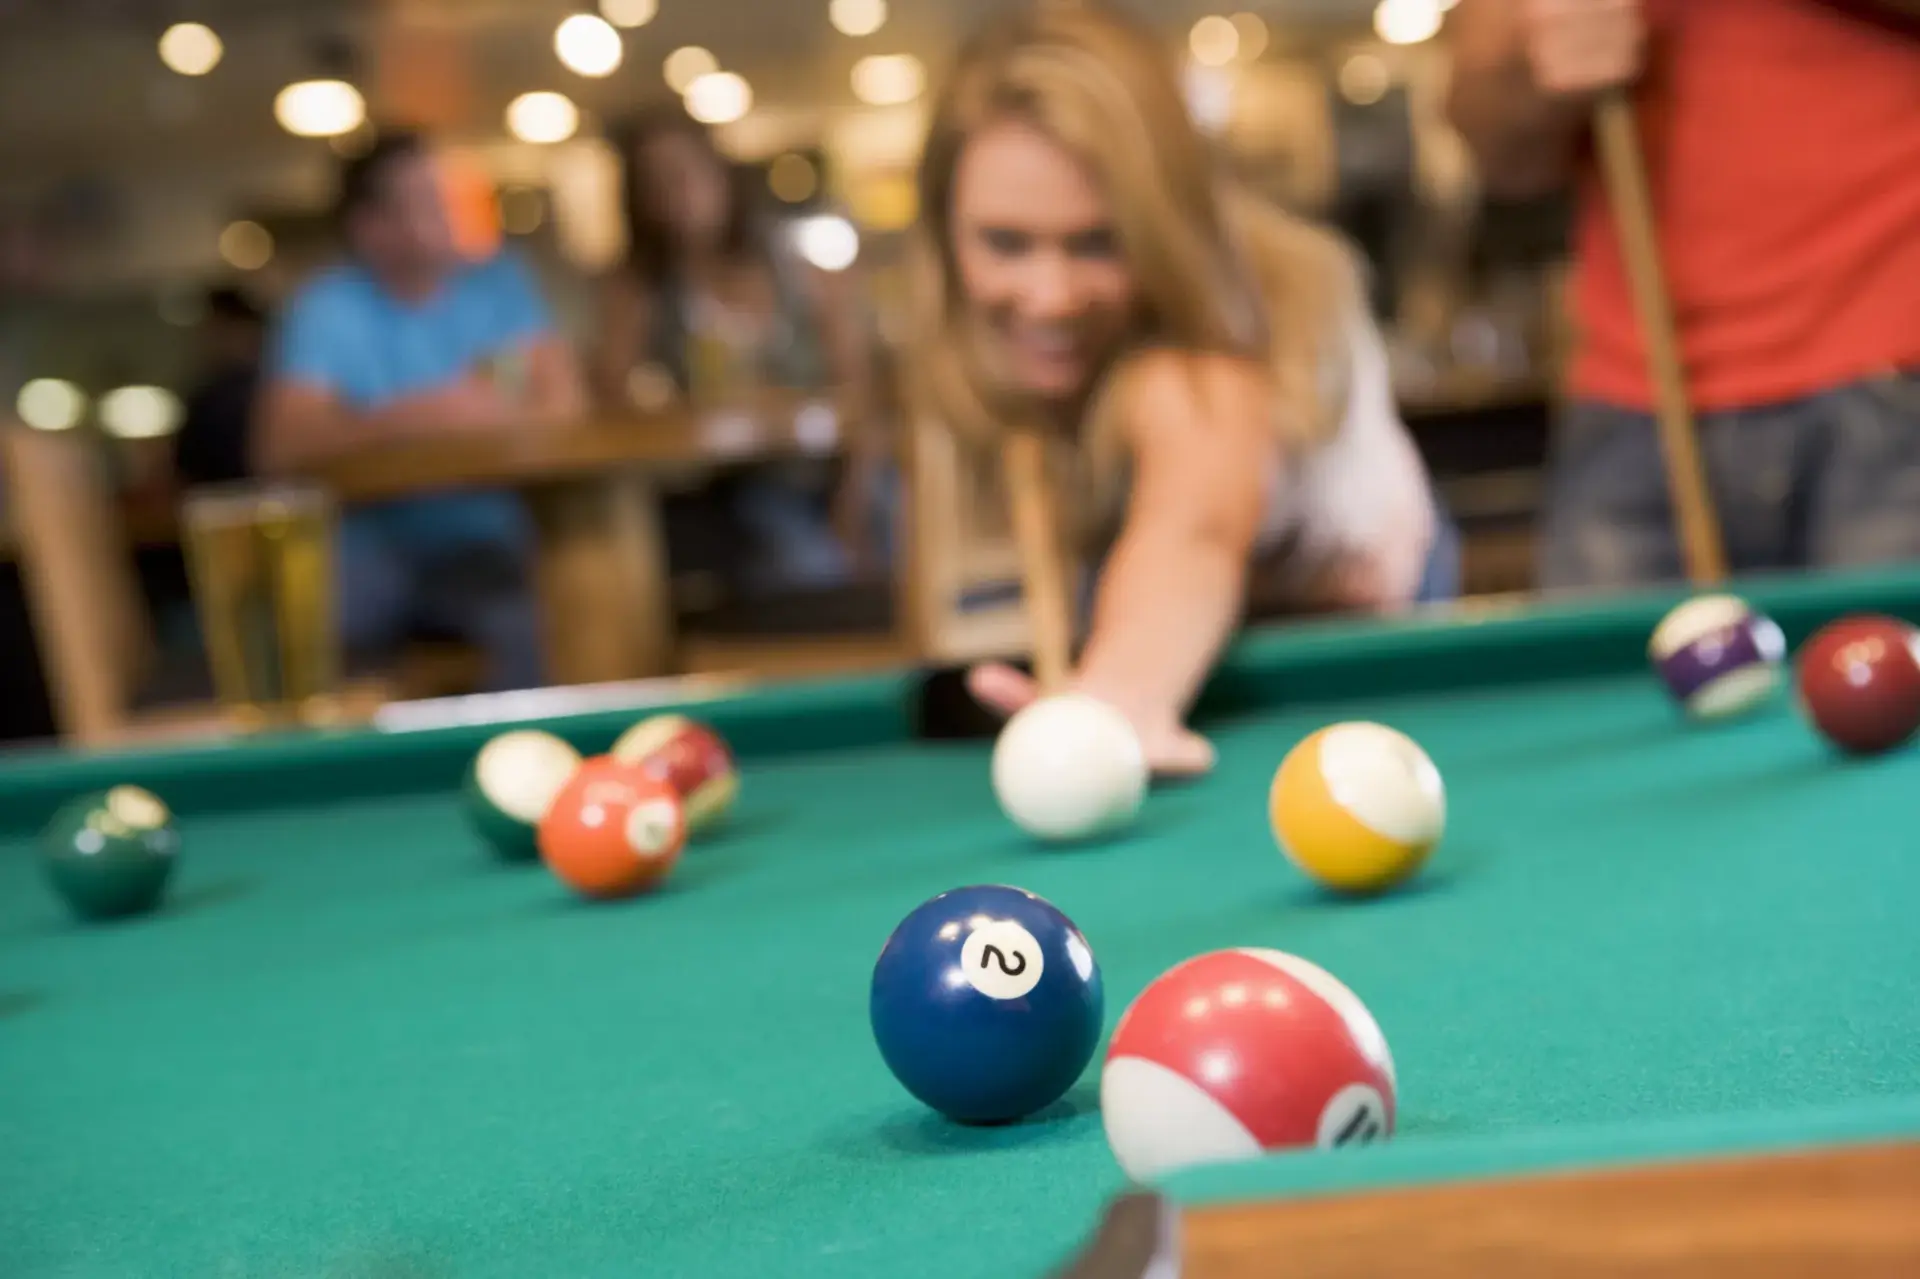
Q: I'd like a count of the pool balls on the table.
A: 10